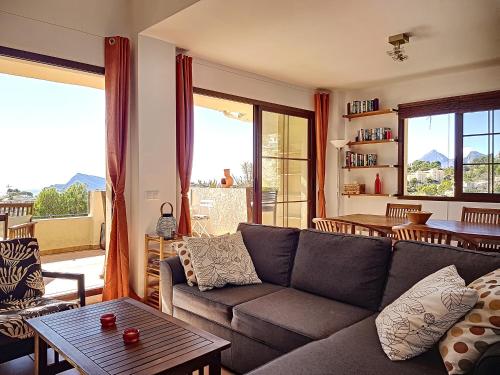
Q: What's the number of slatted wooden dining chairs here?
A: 4